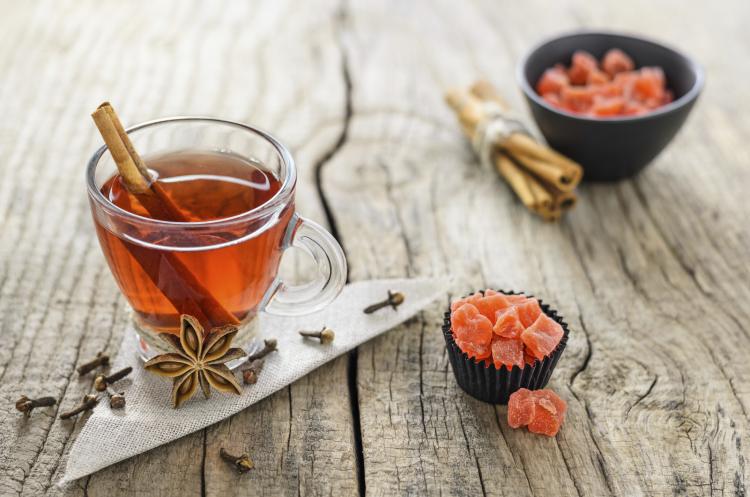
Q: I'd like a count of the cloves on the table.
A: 10